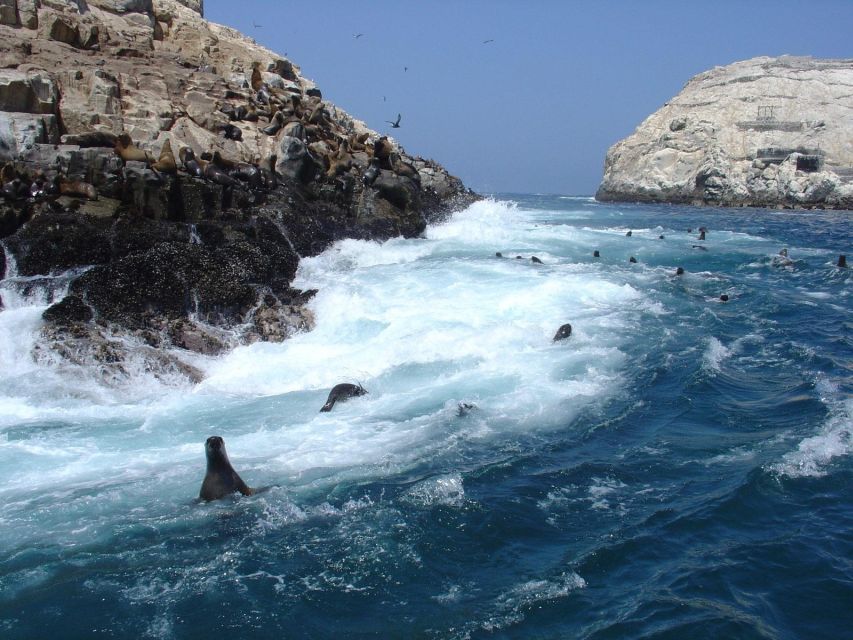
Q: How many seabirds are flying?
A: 6